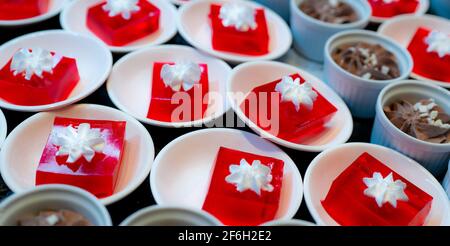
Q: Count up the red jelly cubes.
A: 11